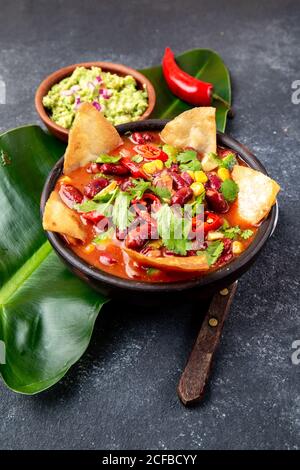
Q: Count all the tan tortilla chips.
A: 5